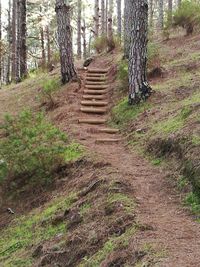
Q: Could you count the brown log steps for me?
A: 12